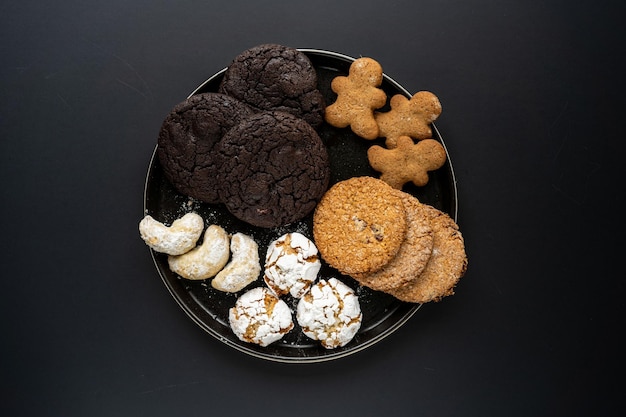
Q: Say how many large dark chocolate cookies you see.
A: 3